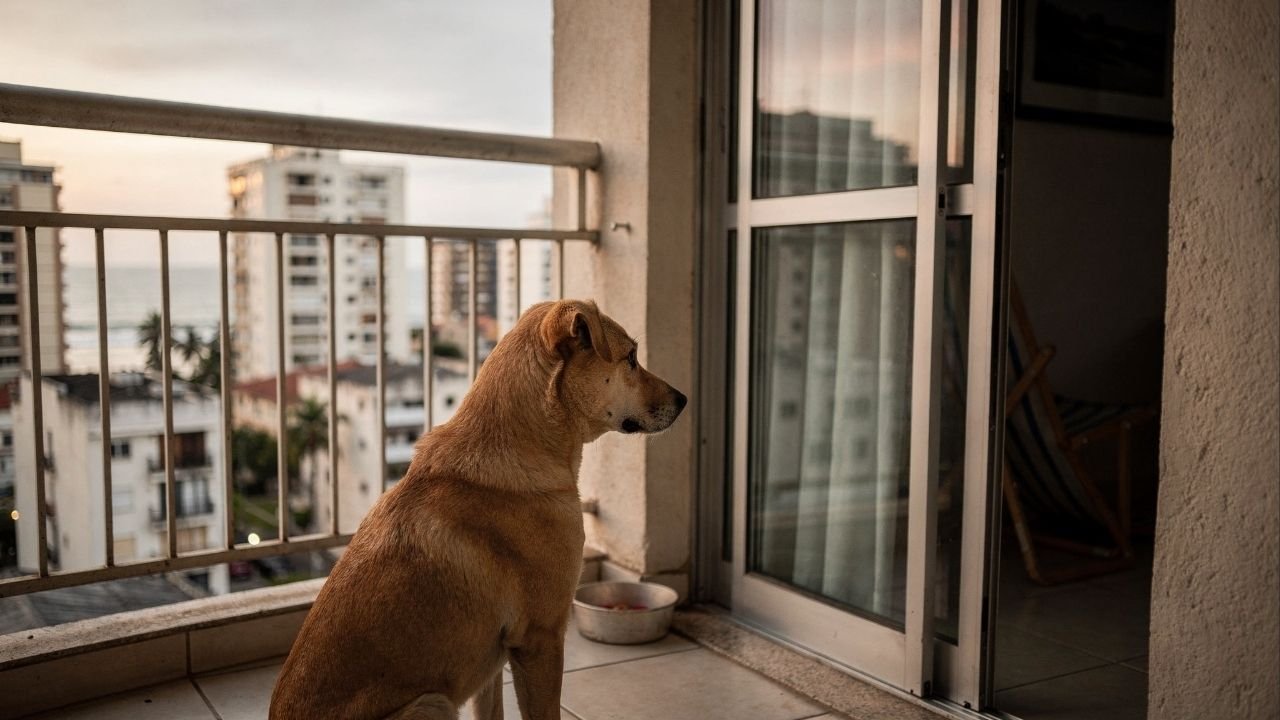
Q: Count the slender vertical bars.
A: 11